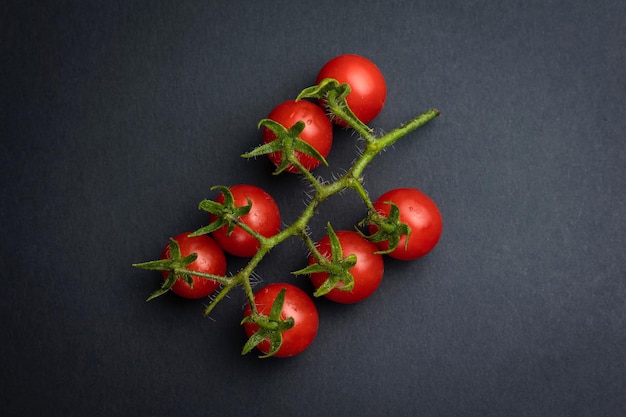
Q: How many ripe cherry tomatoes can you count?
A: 7